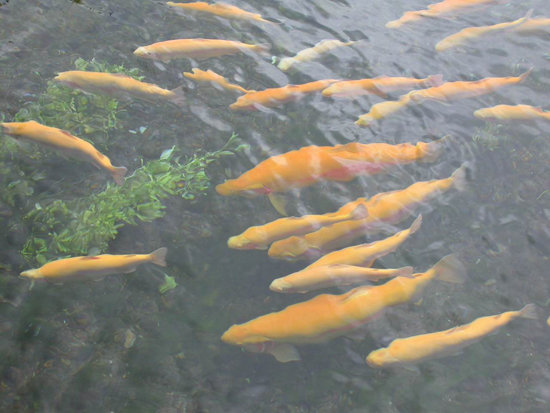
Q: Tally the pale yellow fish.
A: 1